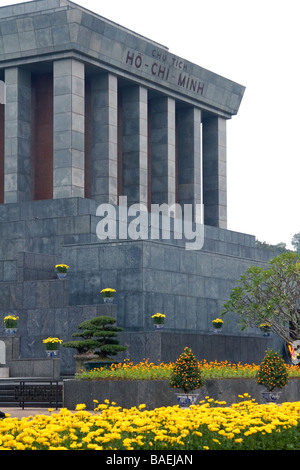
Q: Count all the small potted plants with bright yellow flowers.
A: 7